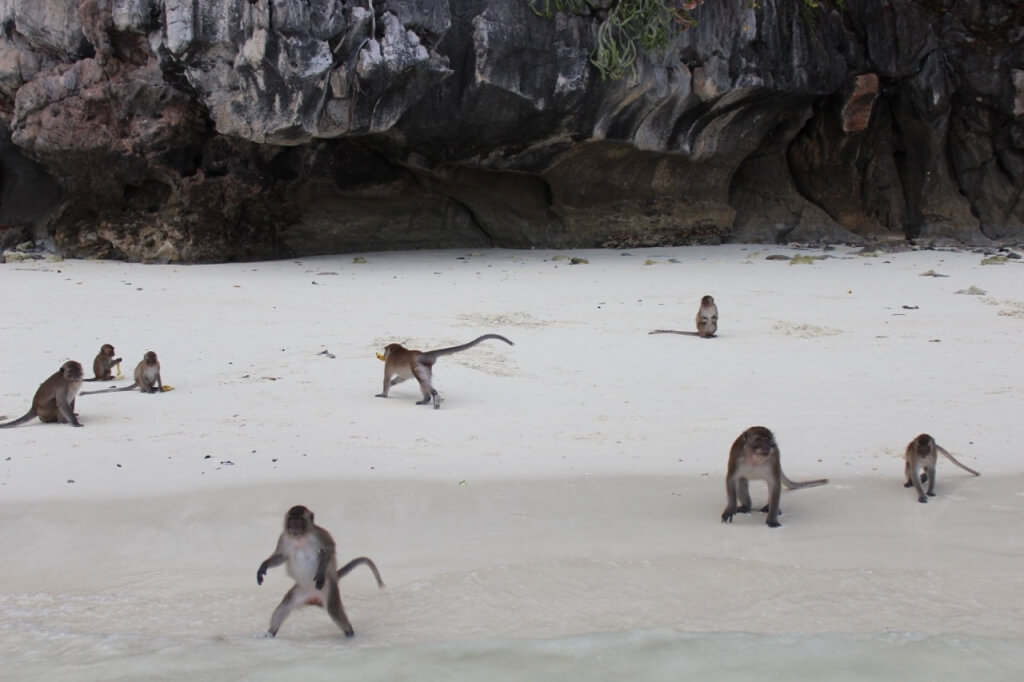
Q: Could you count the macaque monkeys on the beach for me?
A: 8